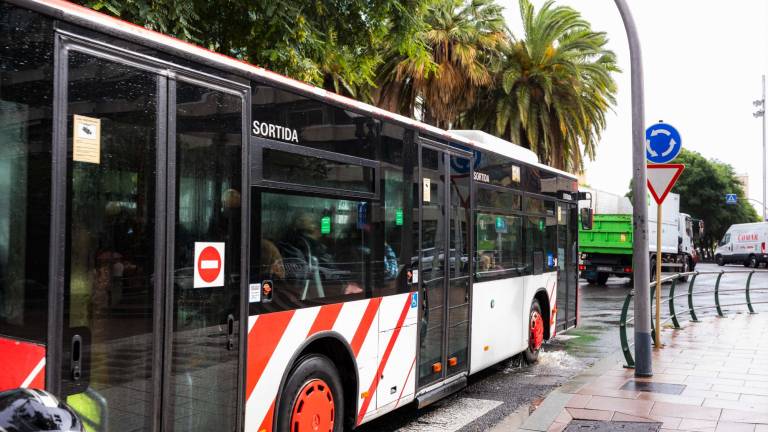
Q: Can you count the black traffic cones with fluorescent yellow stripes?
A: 0